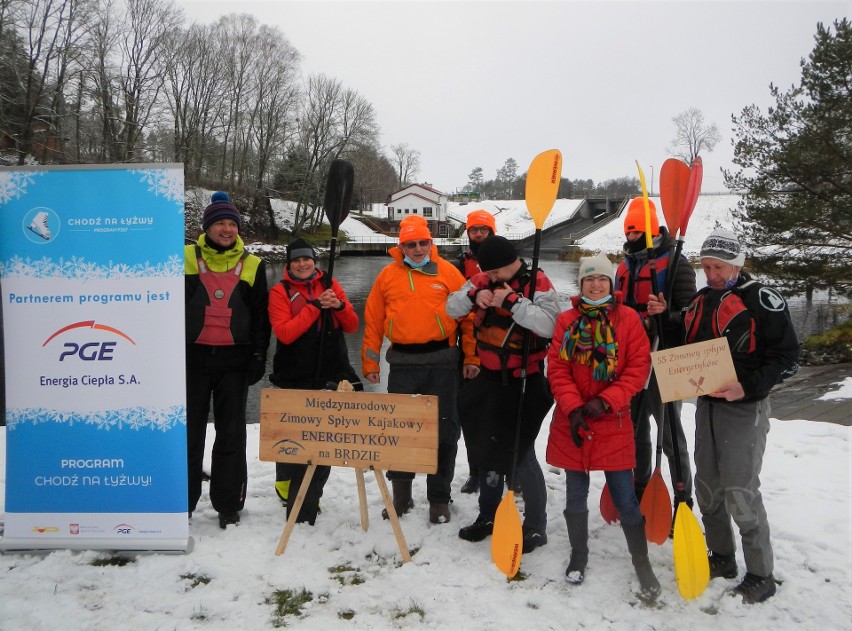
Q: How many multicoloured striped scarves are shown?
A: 1